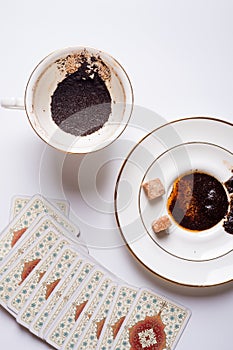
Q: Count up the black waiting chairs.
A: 0